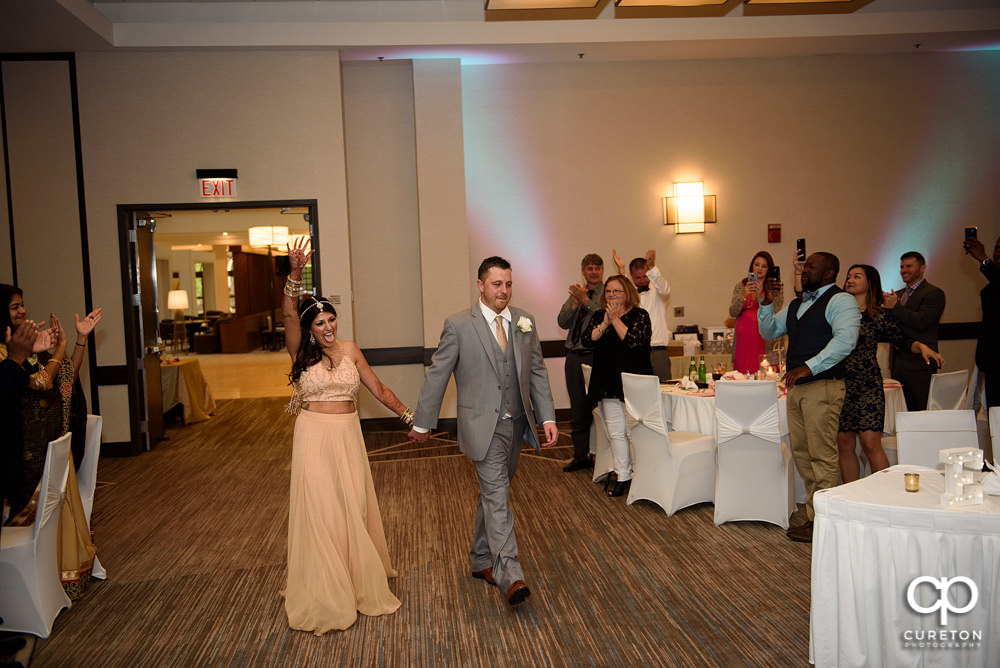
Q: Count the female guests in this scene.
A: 4